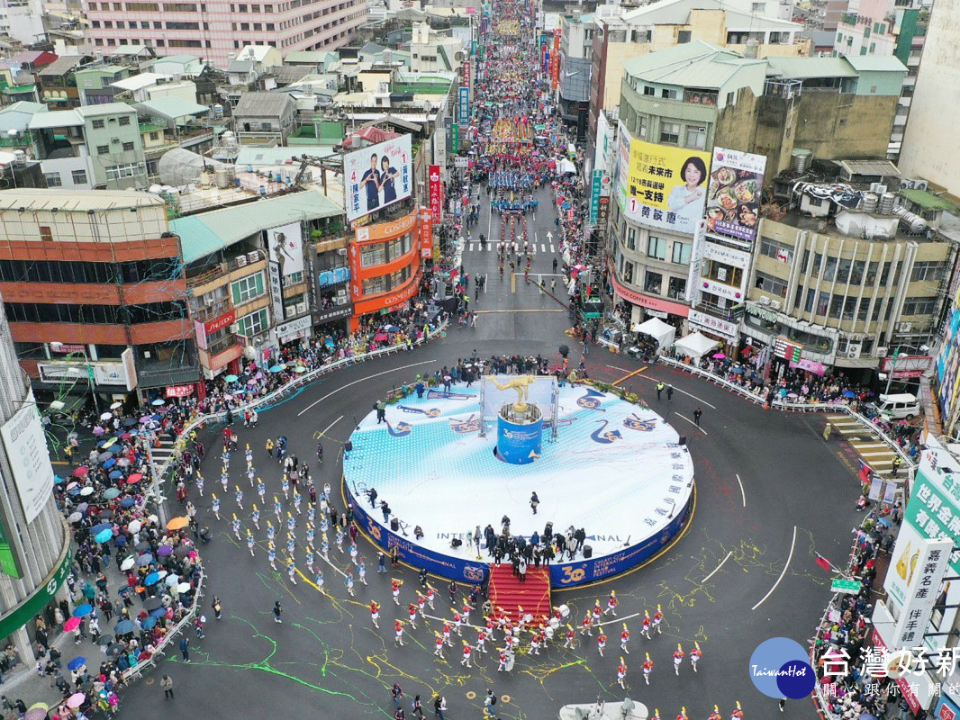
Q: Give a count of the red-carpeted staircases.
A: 1